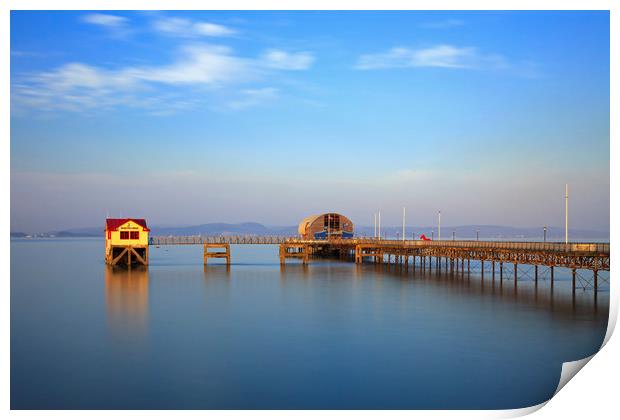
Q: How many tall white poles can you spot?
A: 5